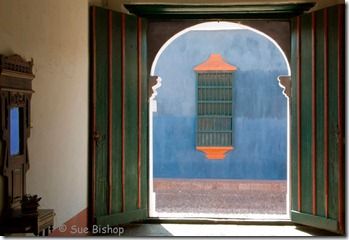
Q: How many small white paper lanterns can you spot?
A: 0